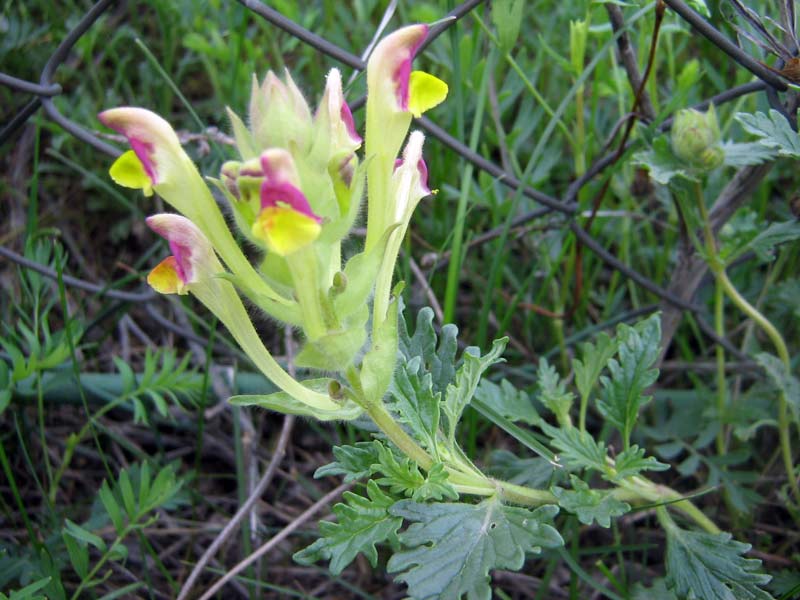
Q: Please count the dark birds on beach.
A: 0